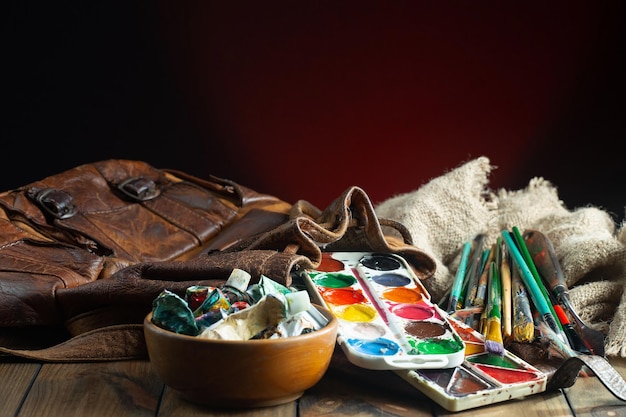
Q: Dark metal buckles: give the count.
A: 2